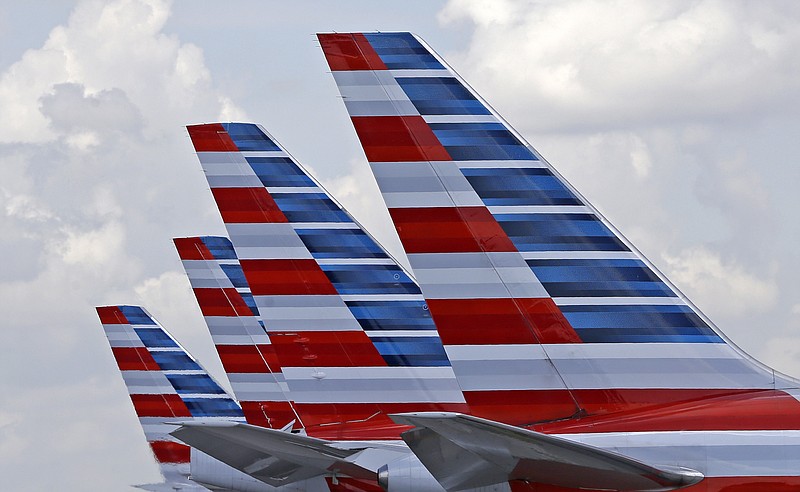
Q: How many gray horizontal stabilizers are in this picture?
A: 2